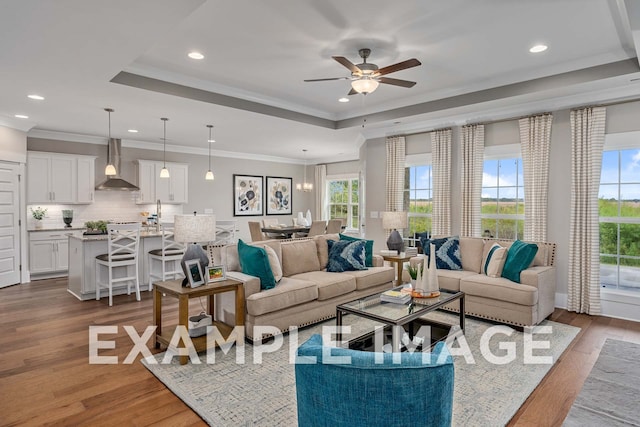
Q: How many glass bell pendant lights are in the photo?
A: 3